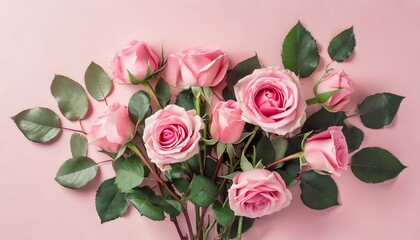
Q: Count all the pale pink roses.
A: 9